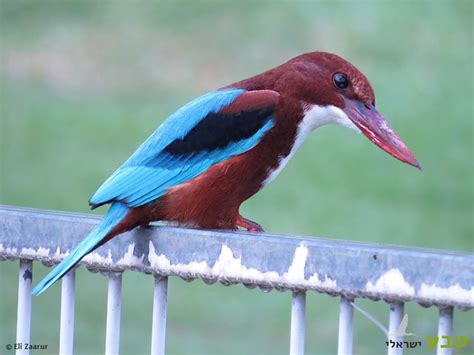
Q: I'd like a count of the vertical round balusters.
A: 8